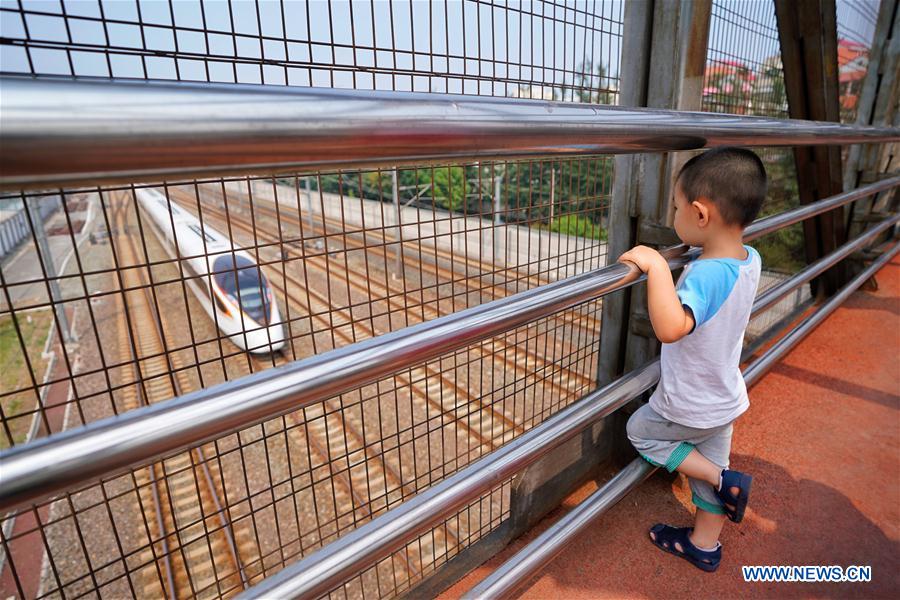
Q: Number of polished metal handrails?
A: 4